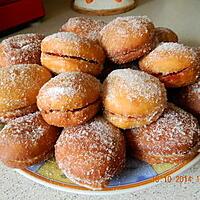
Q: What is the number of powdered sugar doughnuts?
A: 13